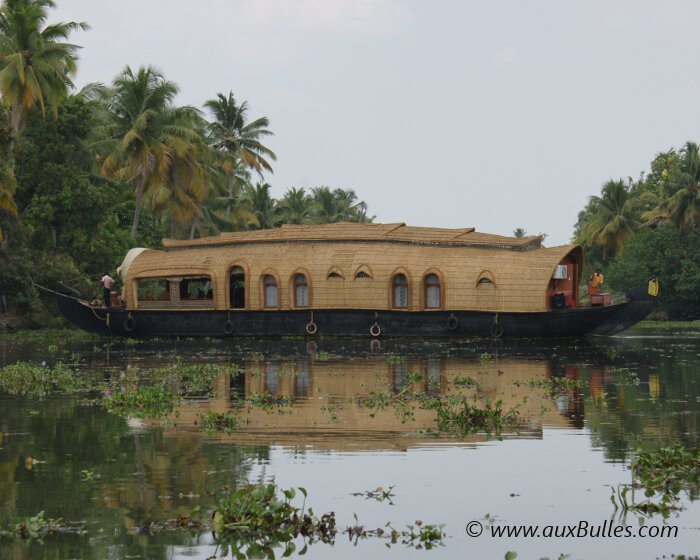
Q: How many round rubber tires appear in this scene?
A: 6